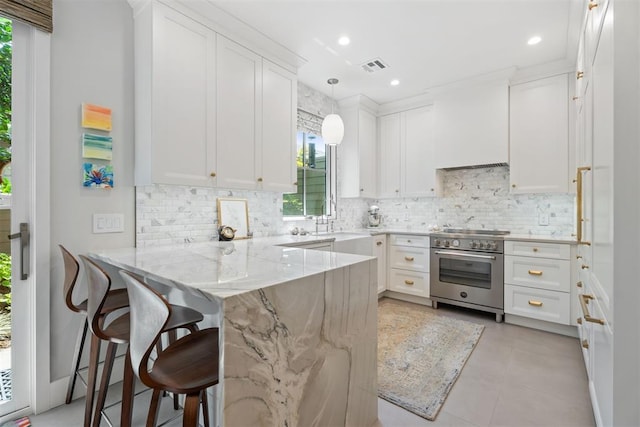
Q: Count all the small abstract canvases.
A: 3